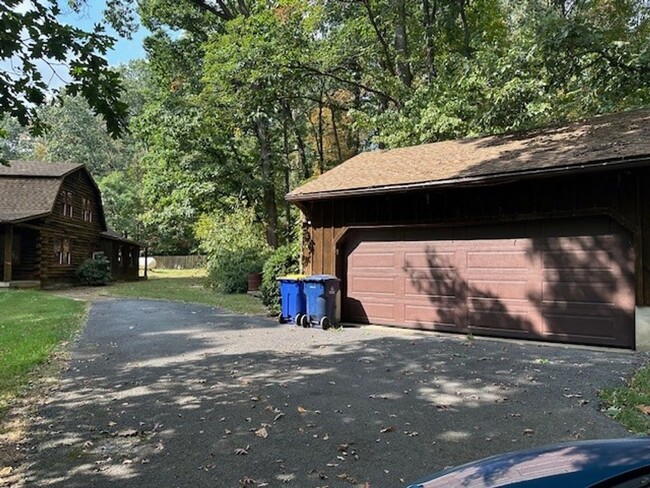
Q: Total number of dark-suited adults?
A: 0